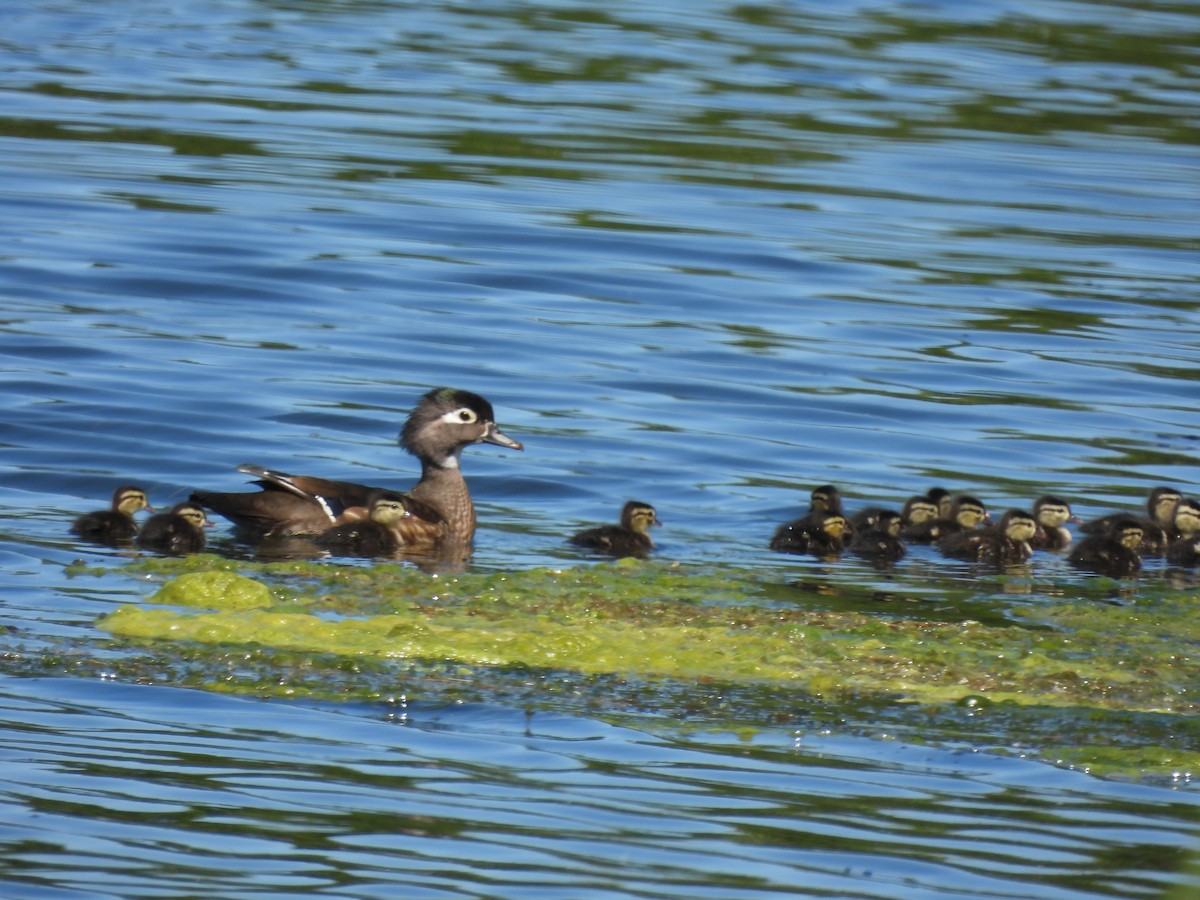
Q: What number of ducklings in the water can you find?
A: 15